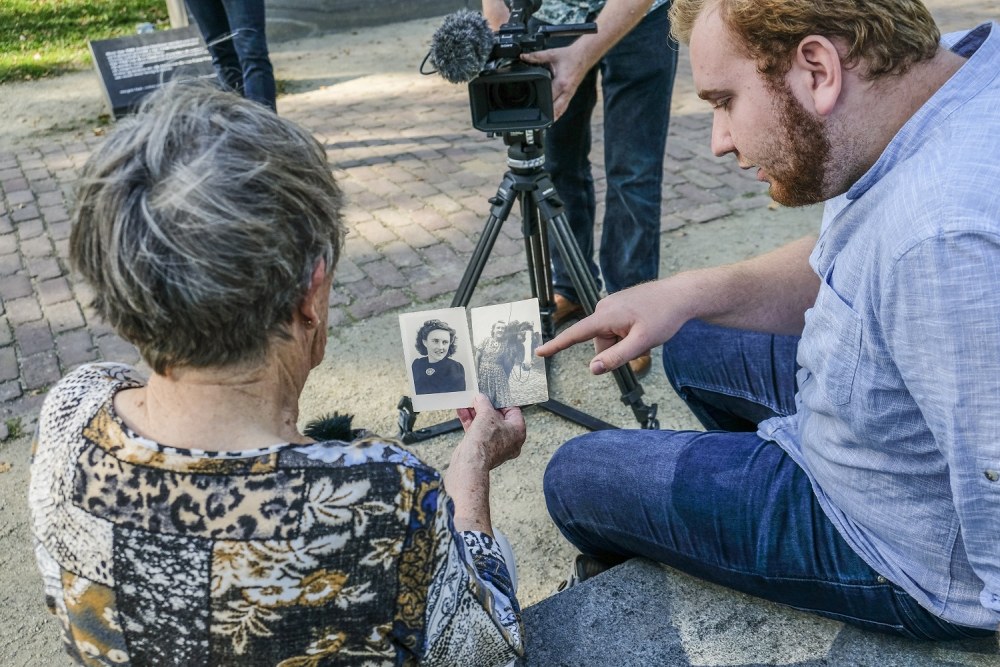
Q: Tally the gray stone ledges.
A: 1